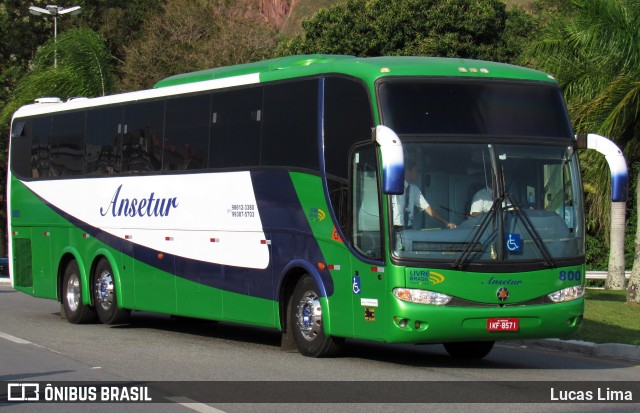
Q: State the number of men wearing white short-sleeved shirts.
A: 2